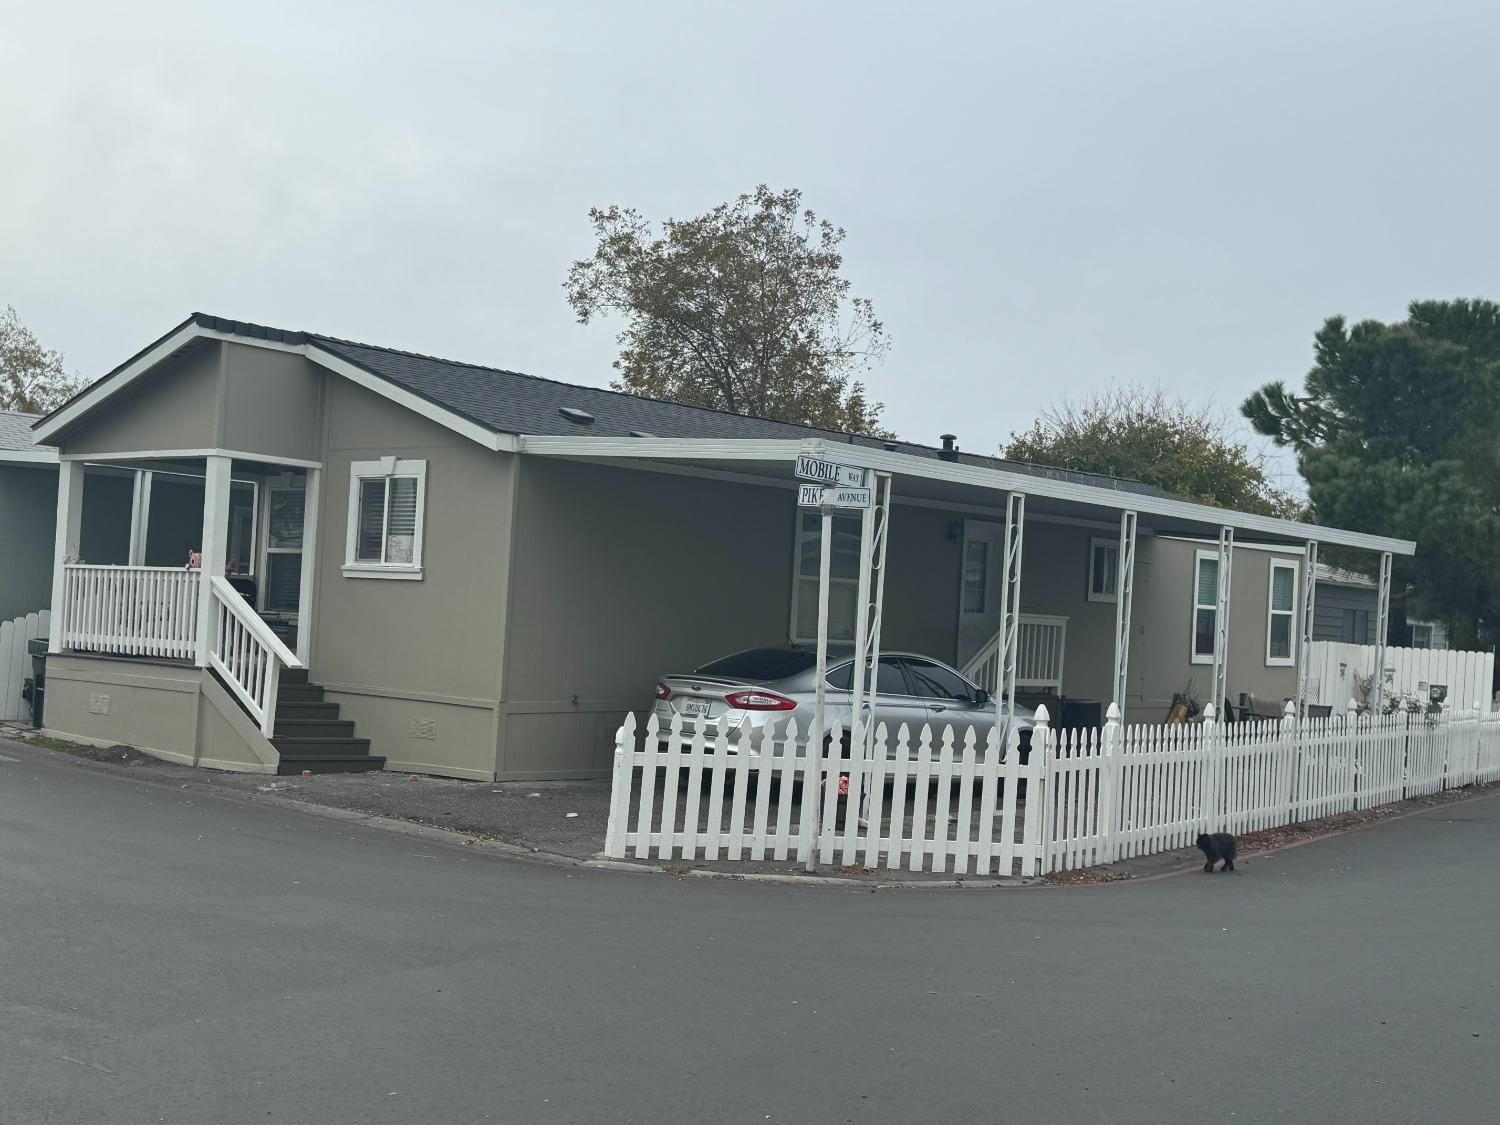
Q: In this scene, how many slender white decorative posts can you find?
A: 6